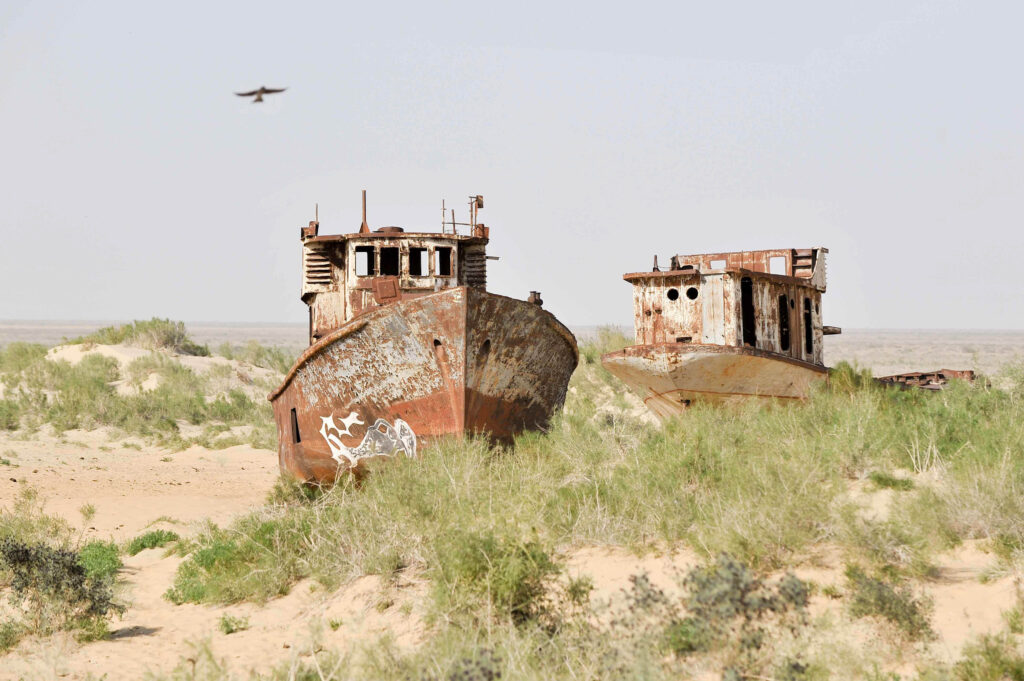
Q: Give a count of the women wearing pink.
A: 0